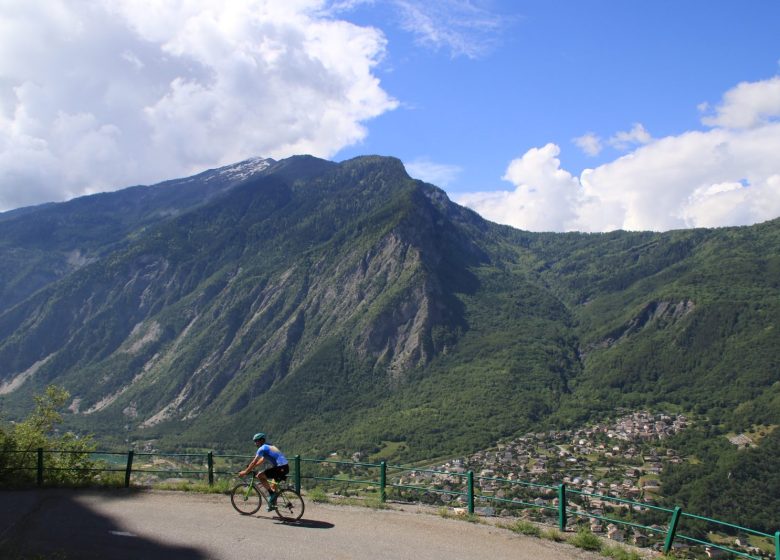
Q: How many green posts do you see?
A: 9